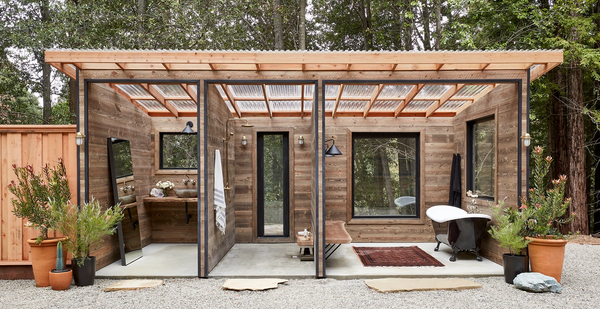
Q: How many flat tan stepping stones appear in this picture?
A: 3